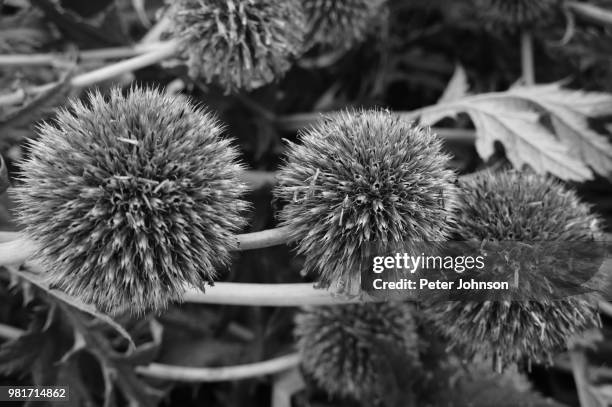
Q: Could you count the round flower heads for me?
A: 7